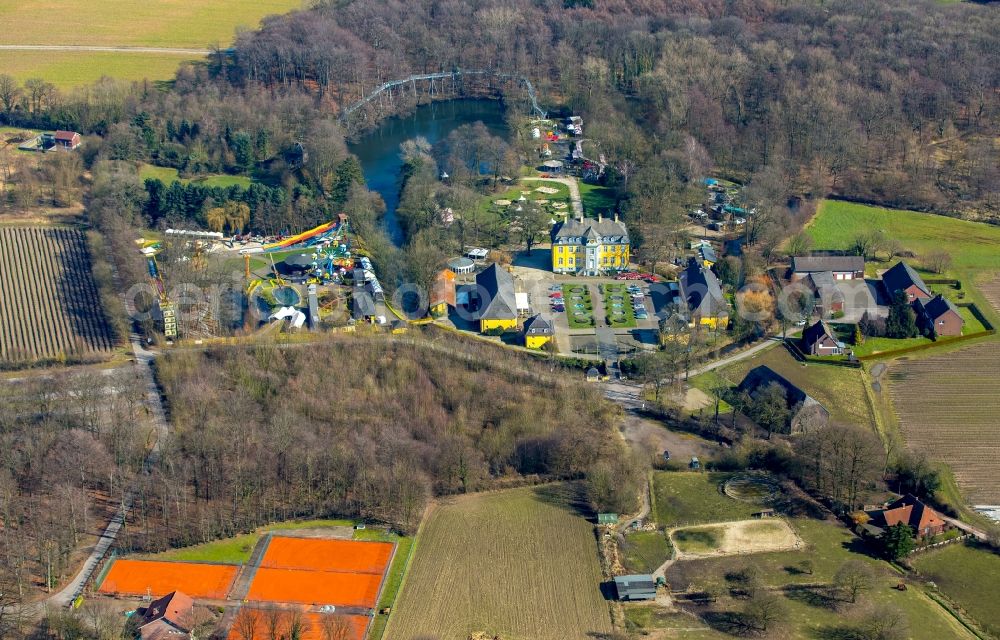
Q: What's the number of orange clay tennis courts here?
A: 4